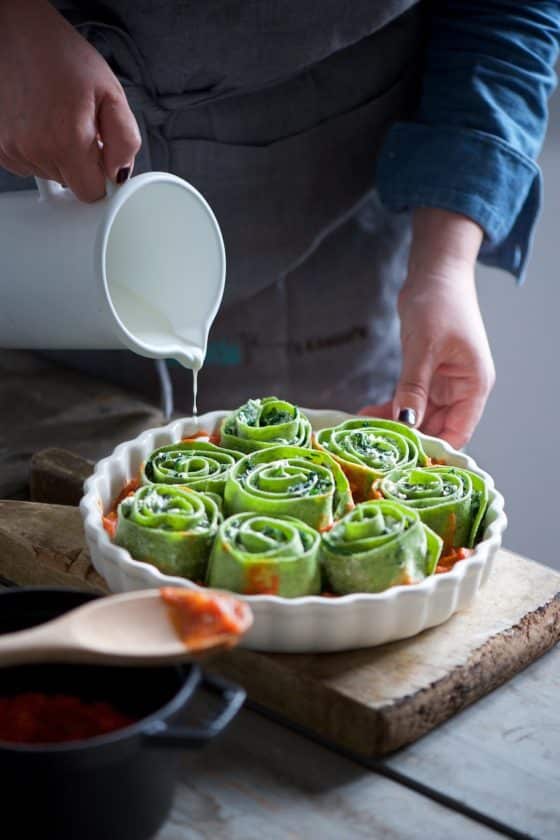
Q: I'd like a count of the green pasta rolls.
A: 8